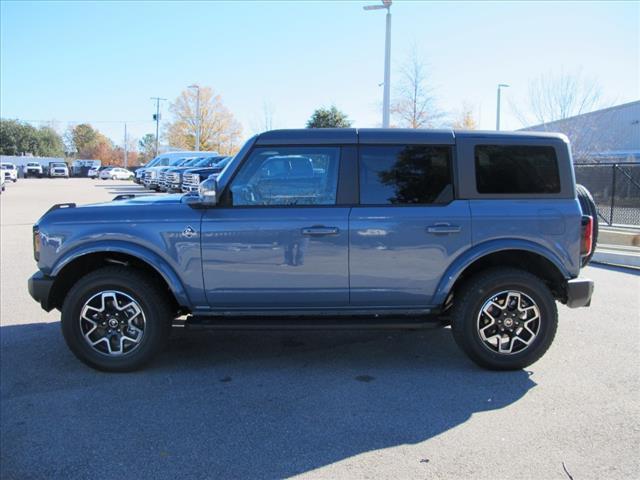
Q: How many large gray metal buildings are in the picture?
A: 1